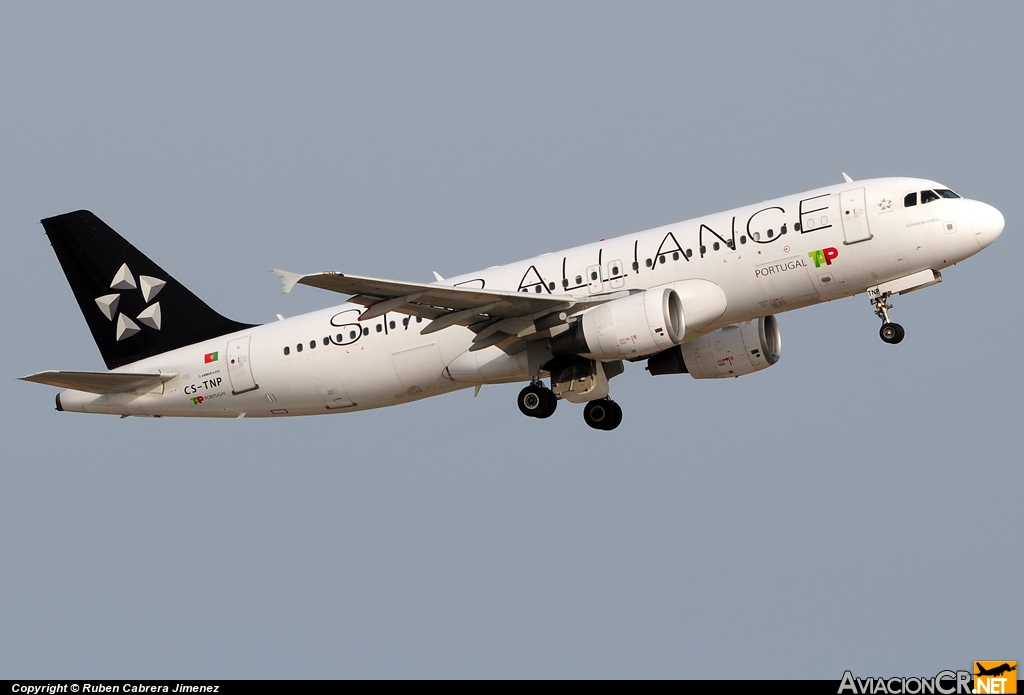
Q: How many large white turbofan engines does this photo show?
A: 2